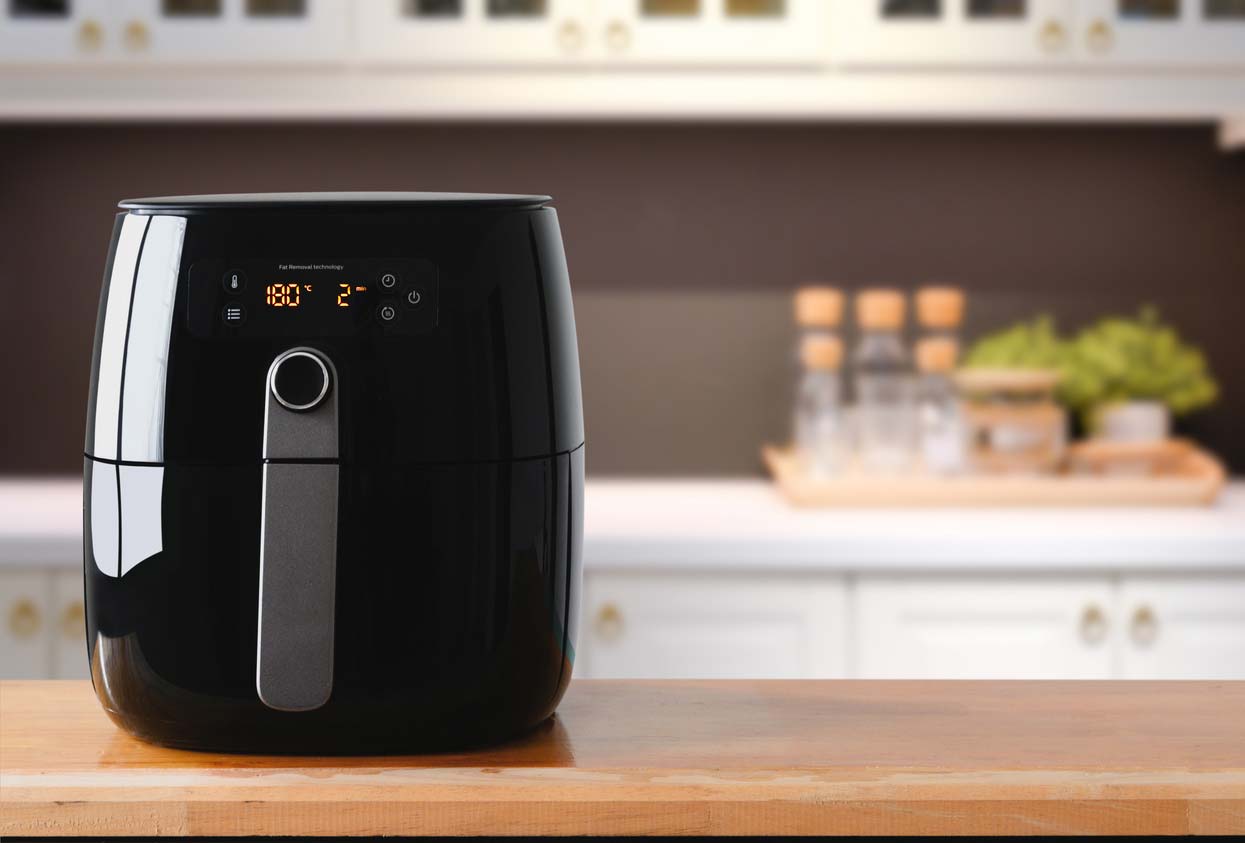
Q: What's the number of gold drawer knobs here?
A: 11